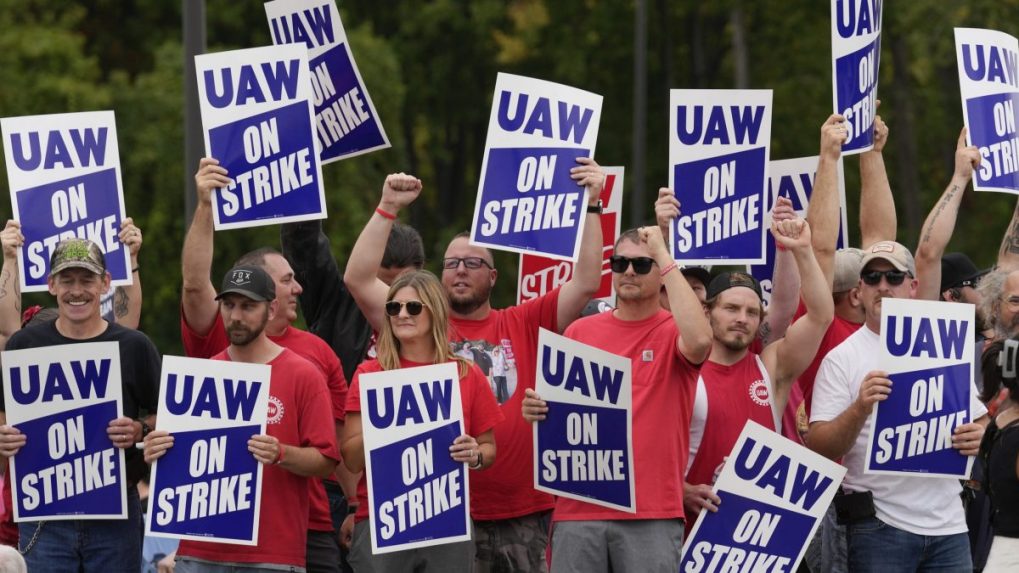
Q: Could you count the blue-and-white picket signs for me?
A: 14